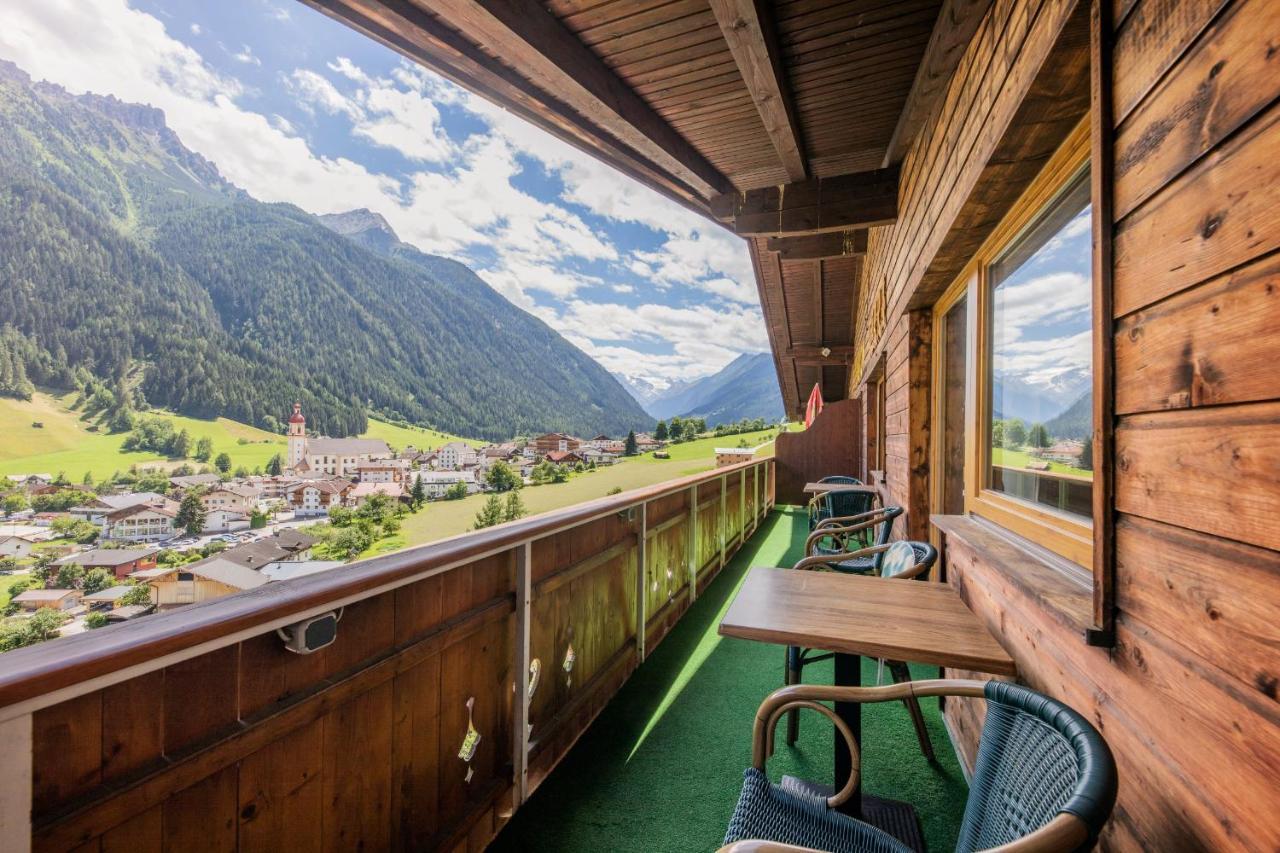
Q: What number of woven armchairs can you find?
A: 5